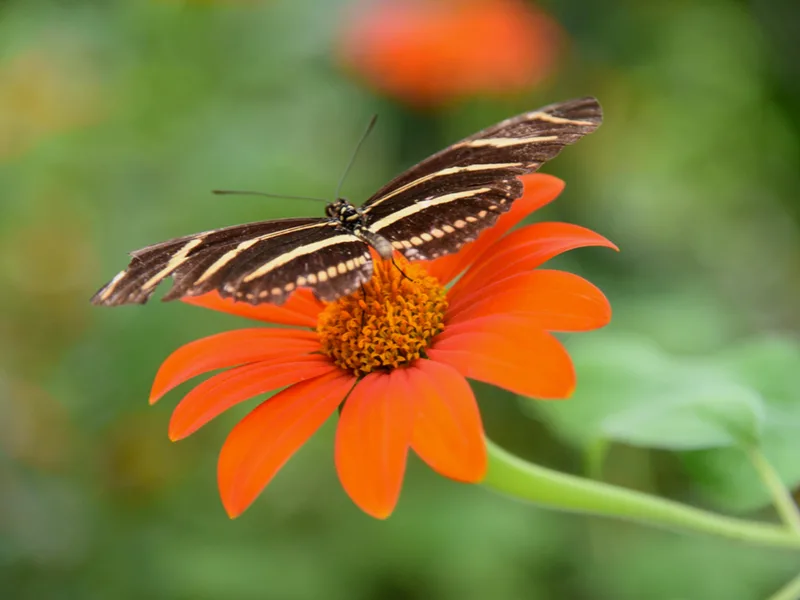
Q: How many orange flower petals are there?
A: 10